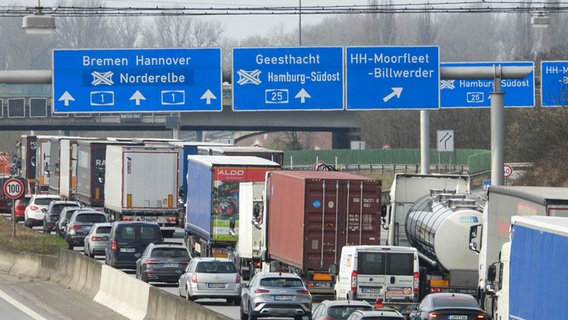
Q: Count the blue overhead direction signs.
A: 5